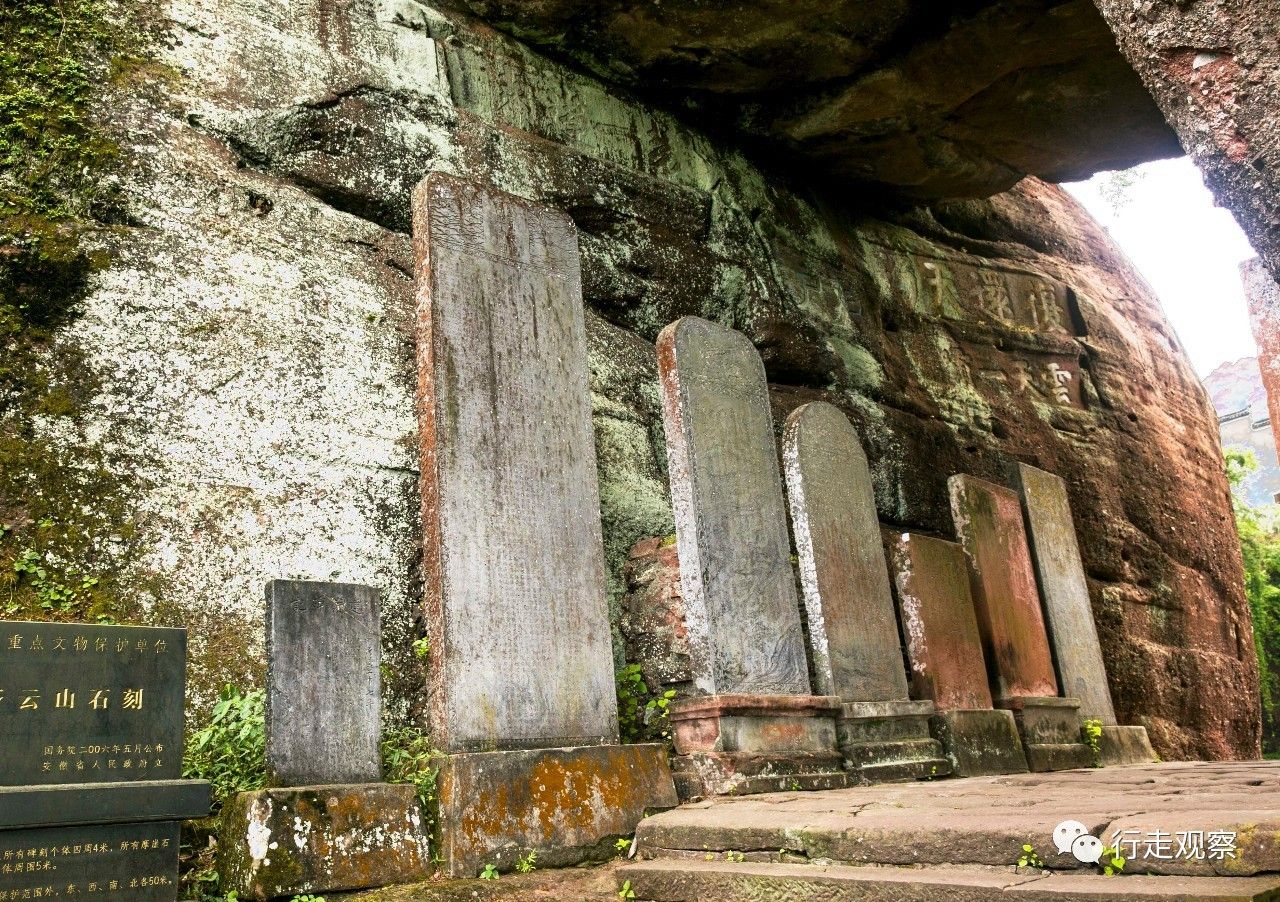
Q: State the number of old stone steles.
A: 7